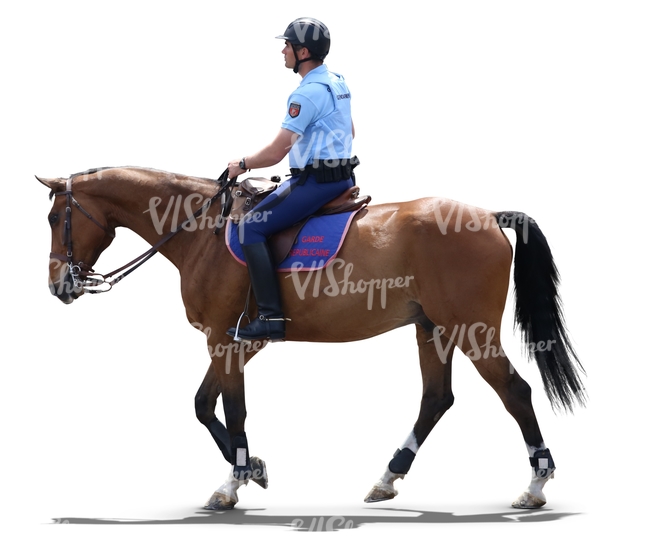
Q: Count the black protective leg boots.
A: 4